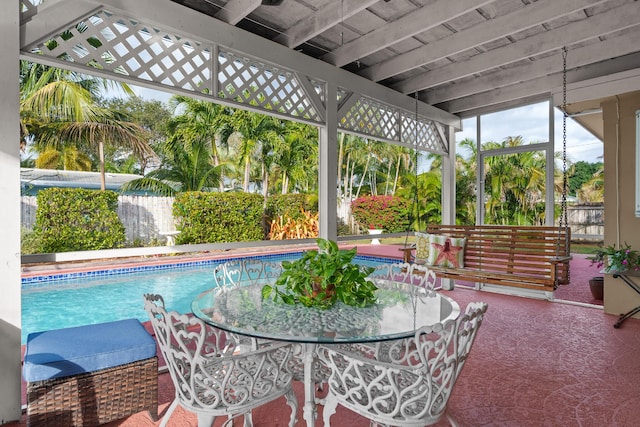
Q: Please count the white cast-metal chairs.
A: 4